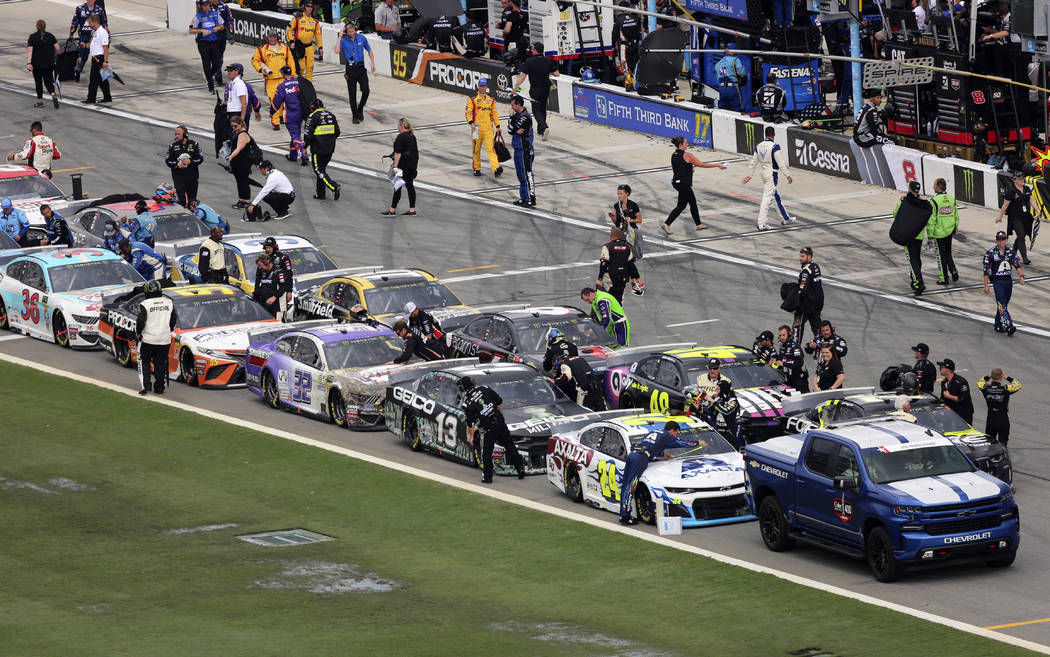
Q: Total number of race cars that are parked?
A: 13